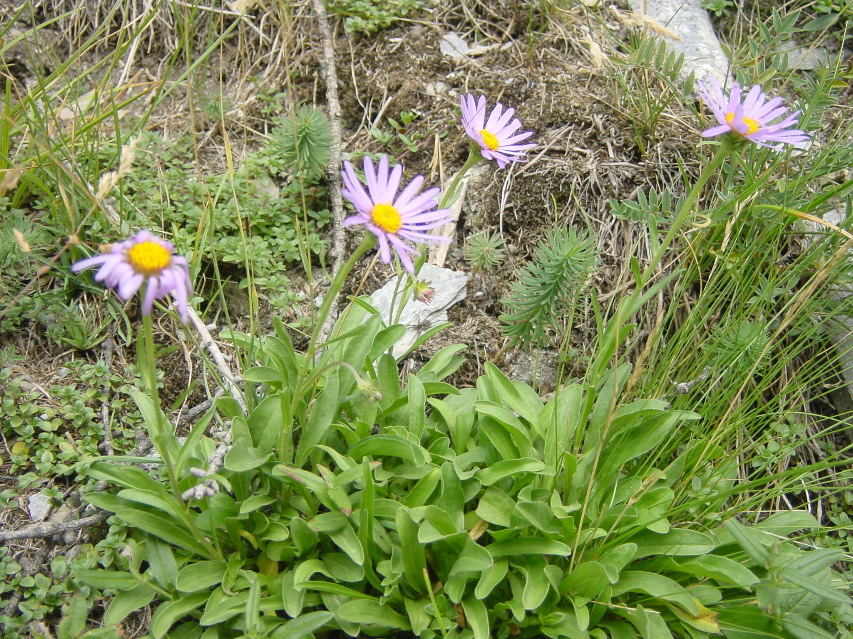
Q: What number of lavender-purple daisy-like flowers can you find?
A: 4